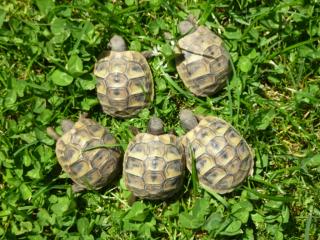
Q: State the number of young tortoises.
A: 5